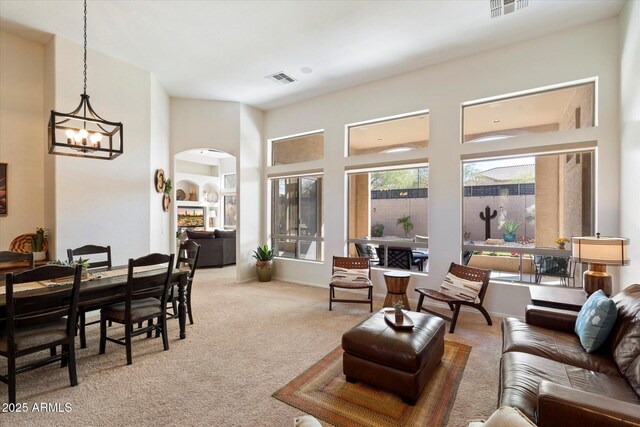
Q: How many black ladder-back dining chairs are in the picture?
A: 5